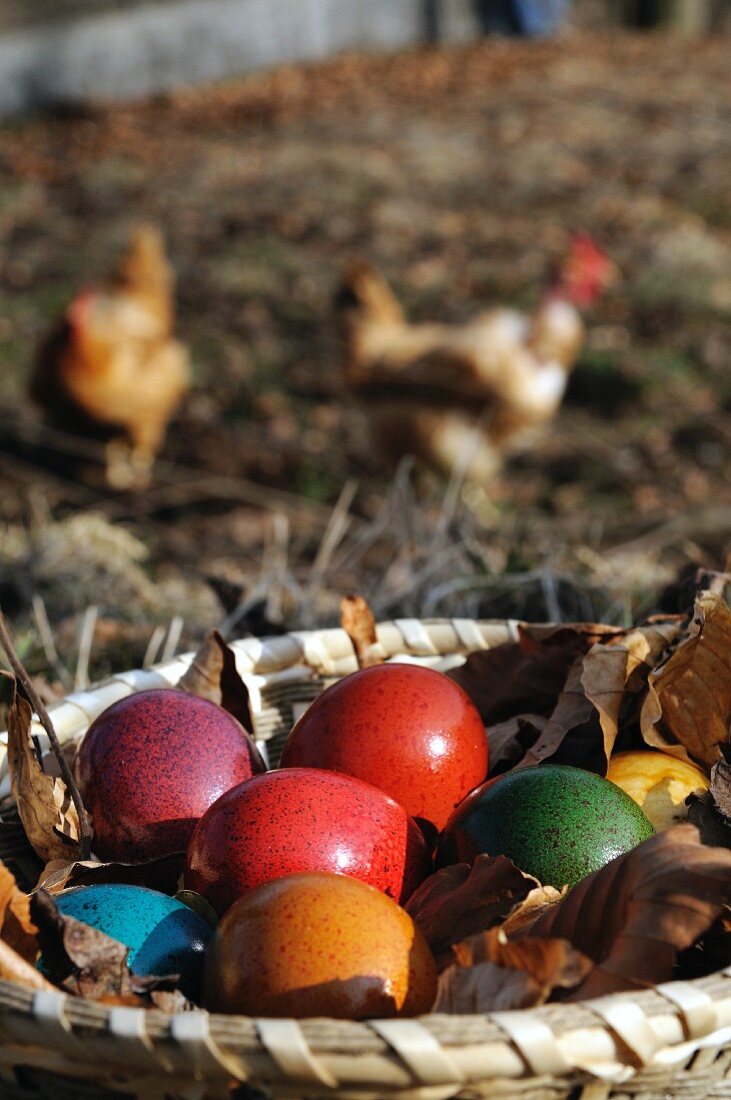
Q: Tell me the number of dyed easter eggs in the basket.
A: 7